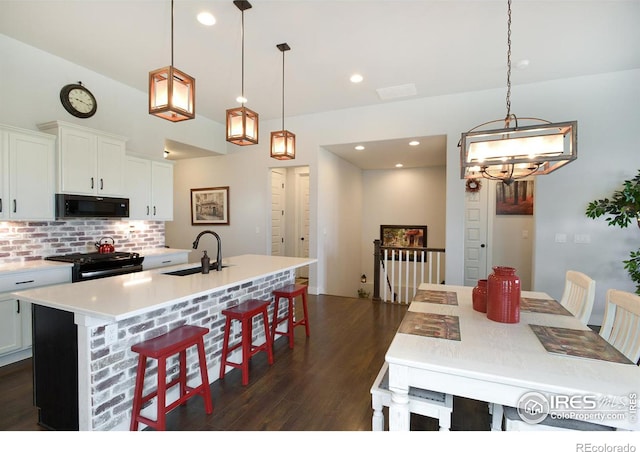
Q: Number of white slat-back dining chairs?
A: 2